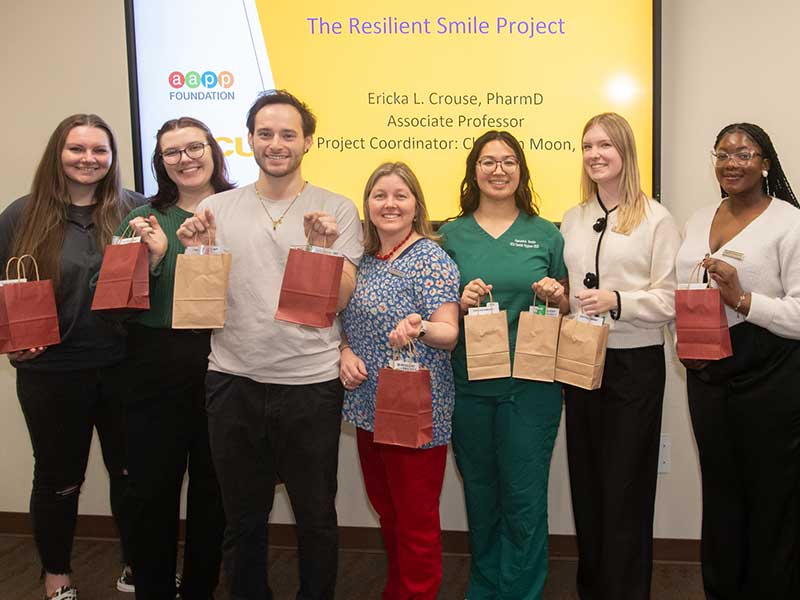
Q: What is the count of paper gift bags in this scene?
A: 9